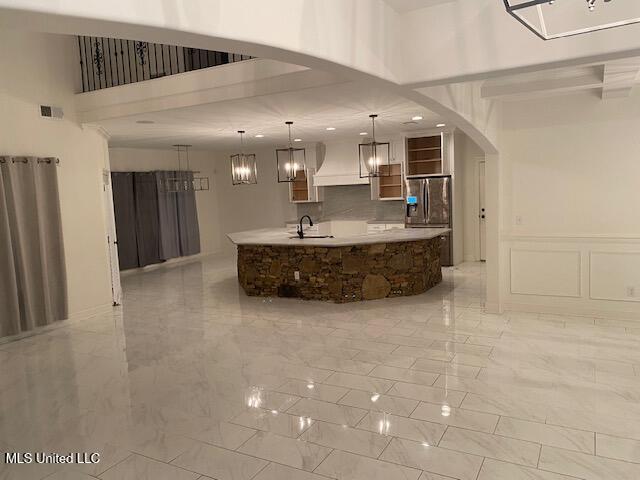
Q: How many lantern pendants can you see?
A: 3